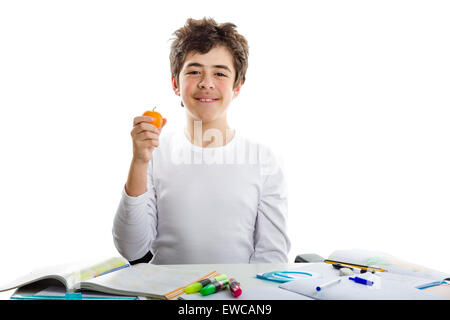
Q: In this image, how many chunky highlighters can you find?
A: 3